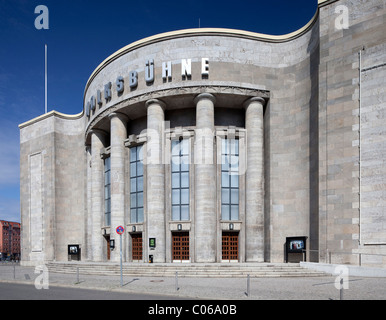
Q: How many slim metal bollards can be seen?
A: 5